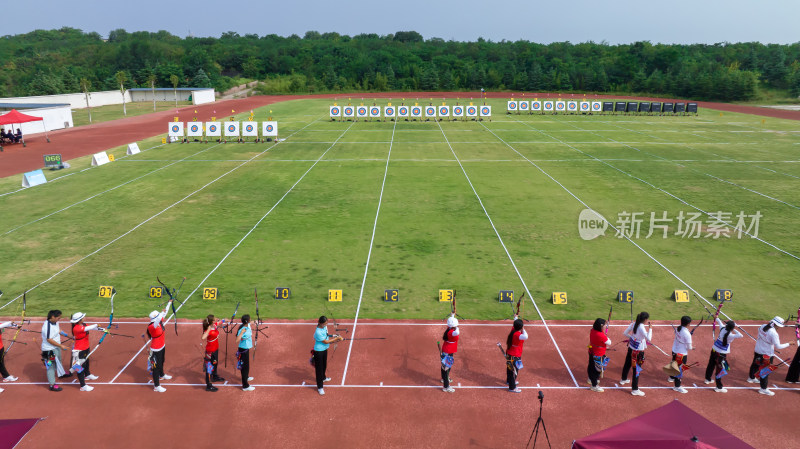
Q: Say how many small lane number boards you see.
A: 12